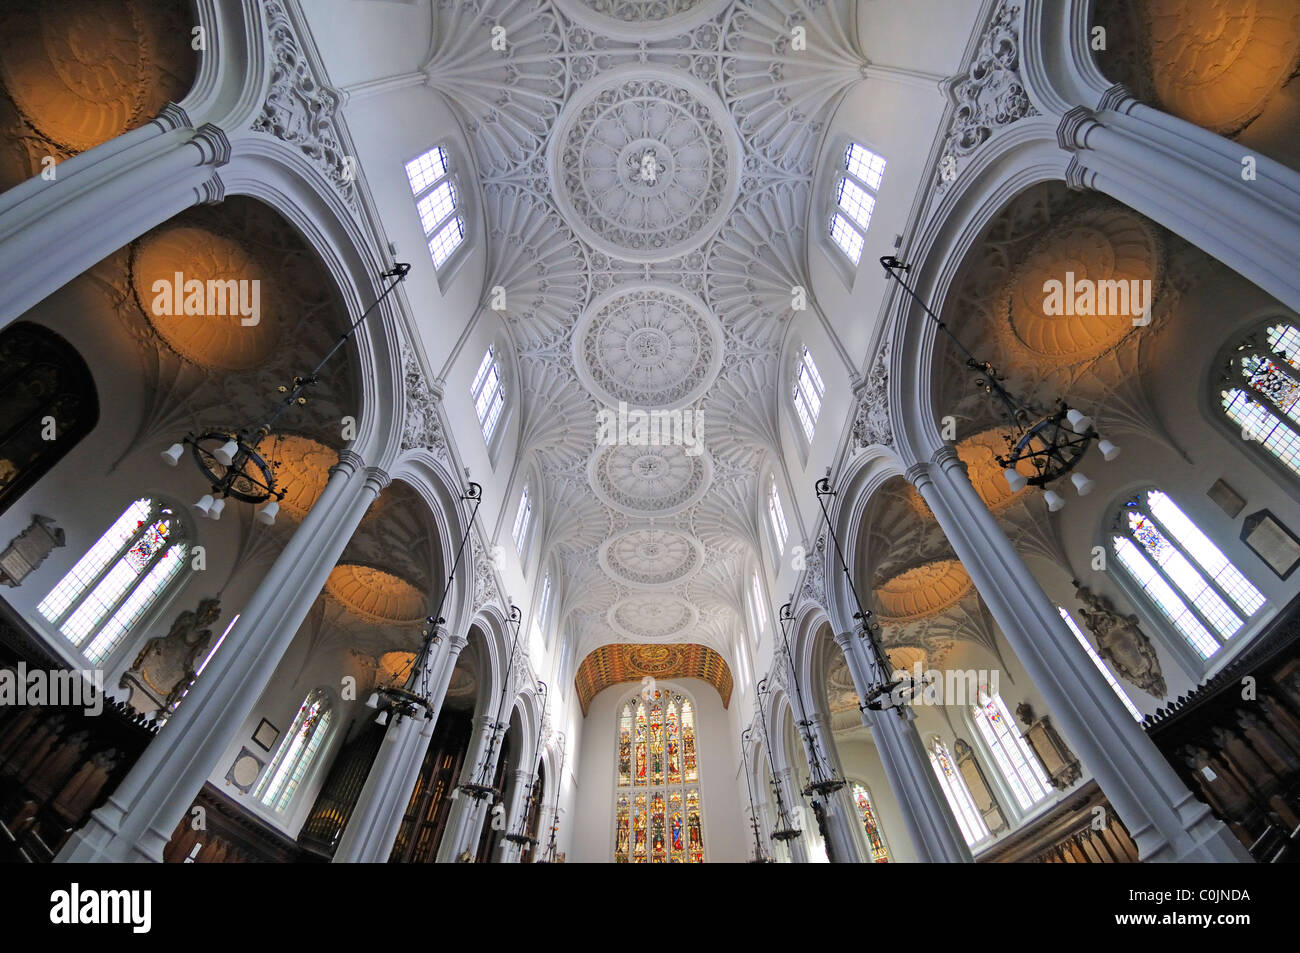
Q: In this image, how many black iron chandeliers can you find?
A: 10